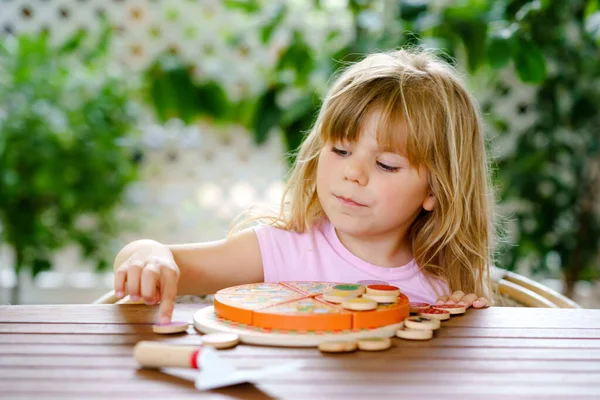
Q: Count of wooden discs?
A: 15